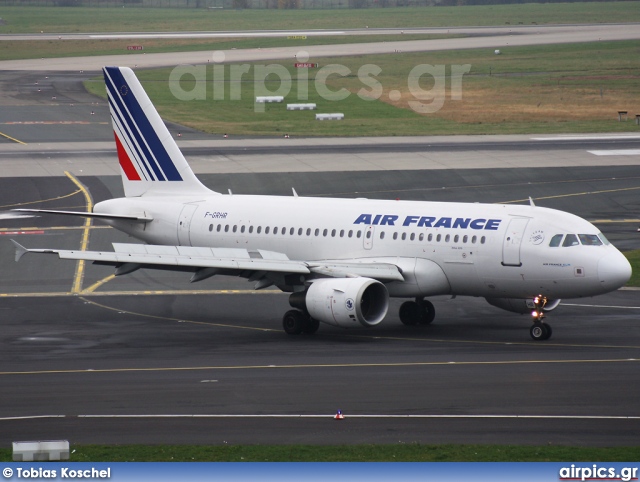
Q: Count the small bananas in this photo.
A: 0